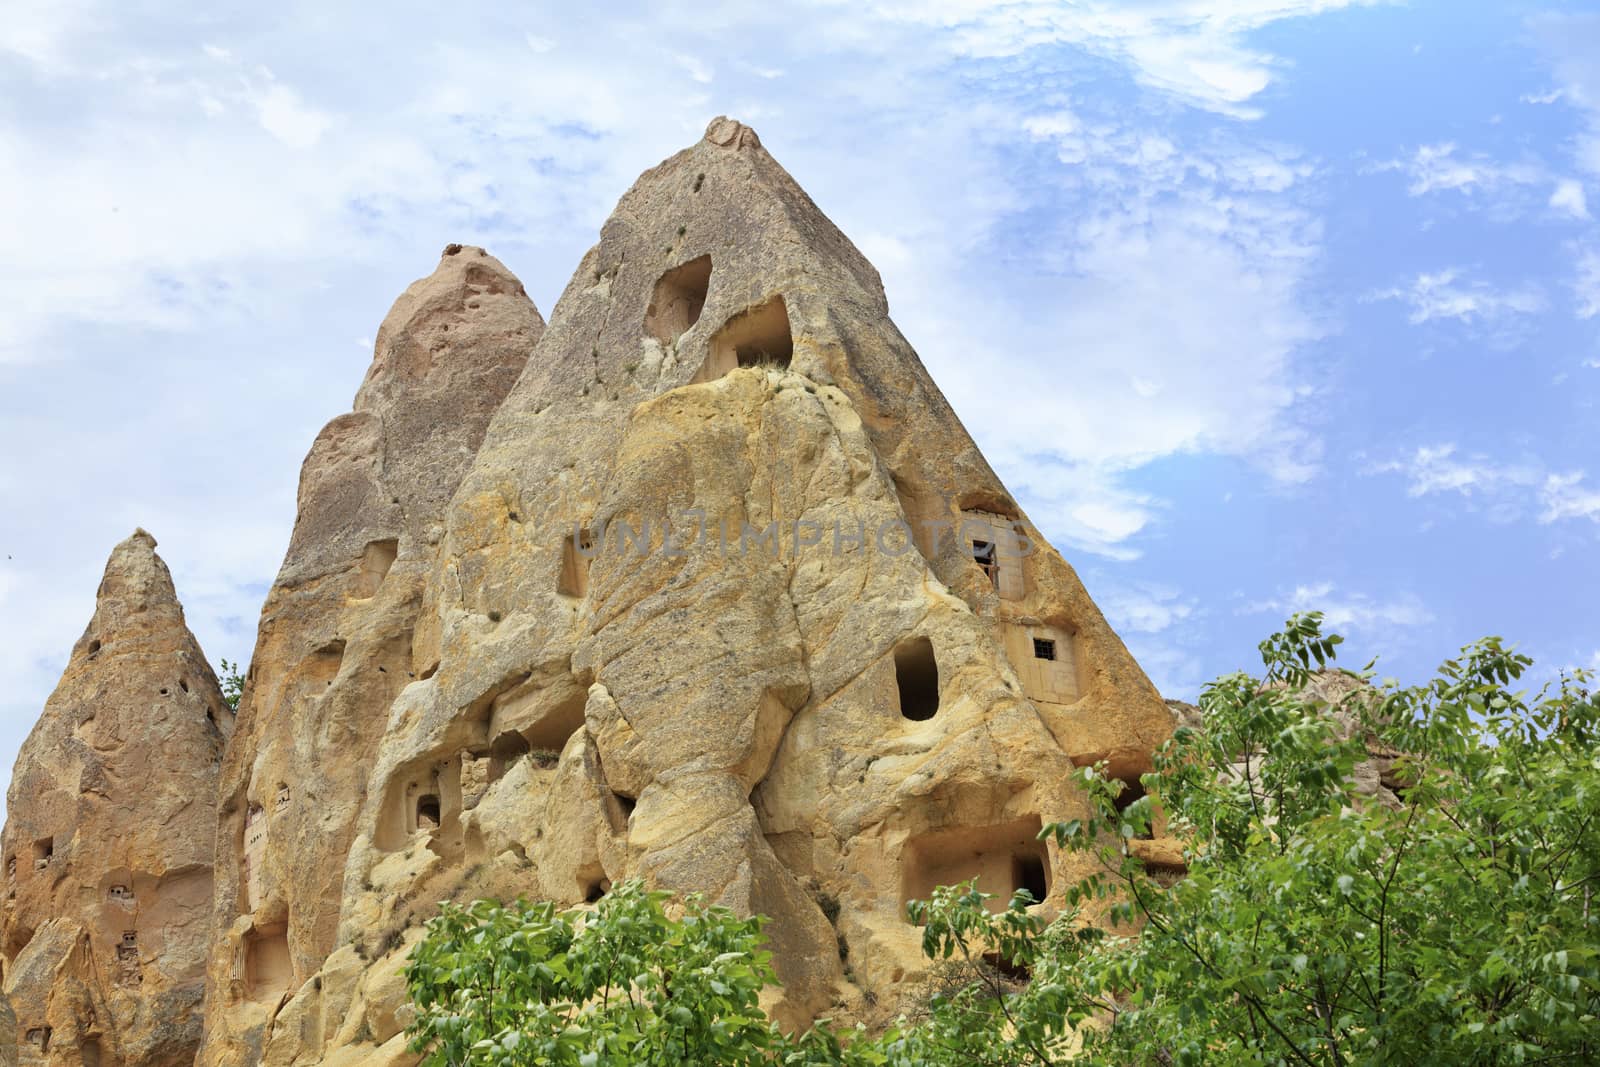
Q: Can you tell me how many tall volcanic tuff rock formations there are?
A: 3